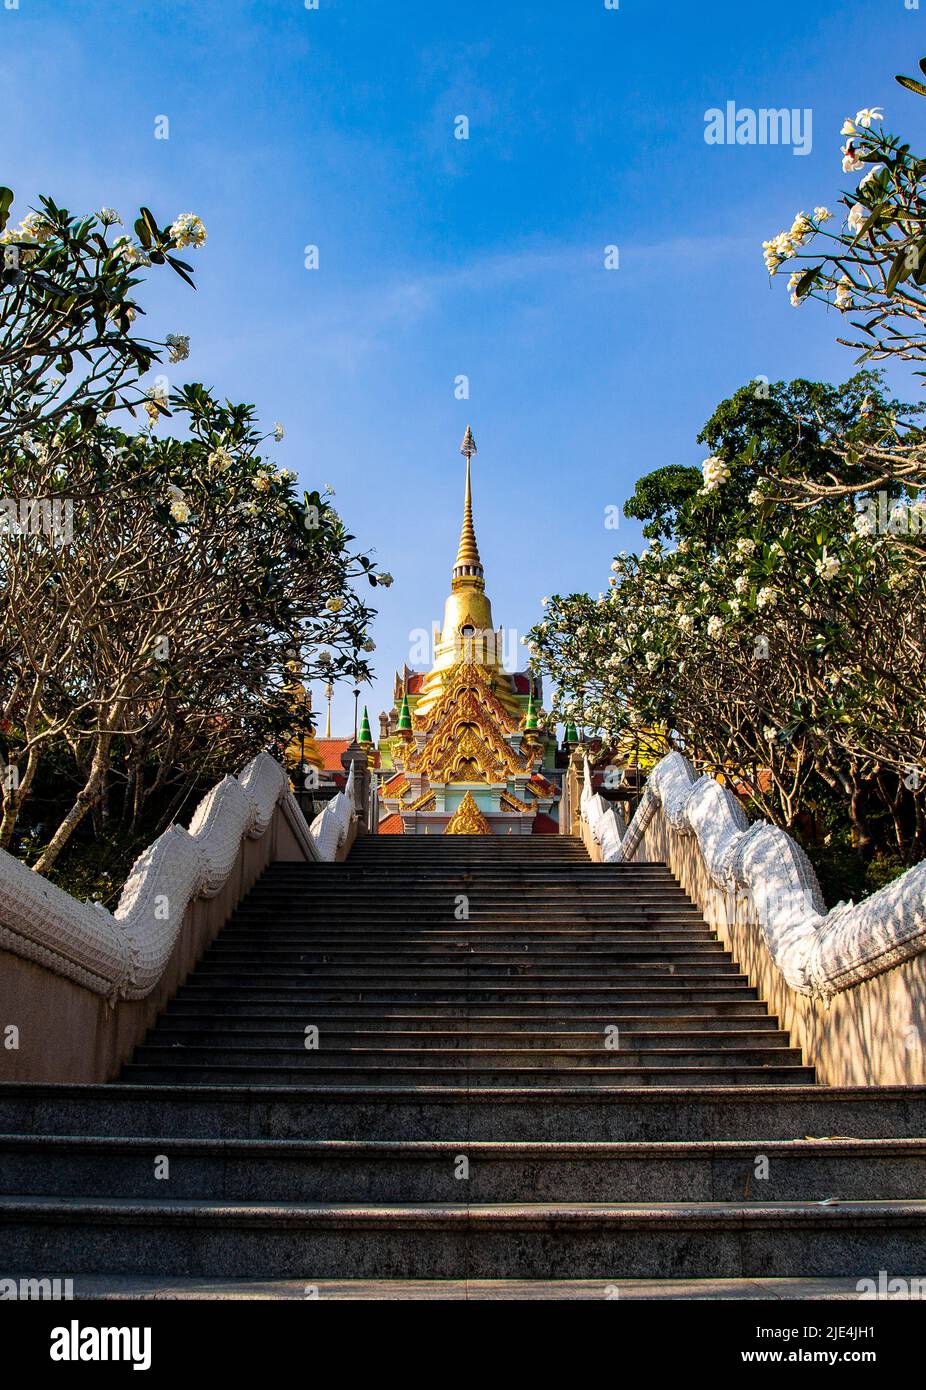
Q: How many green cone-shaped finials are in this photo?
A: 4